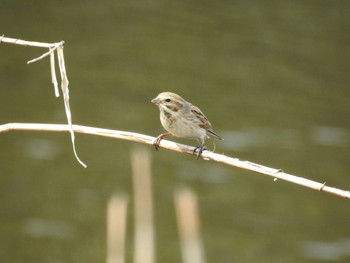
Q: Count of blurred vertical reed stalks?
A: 3